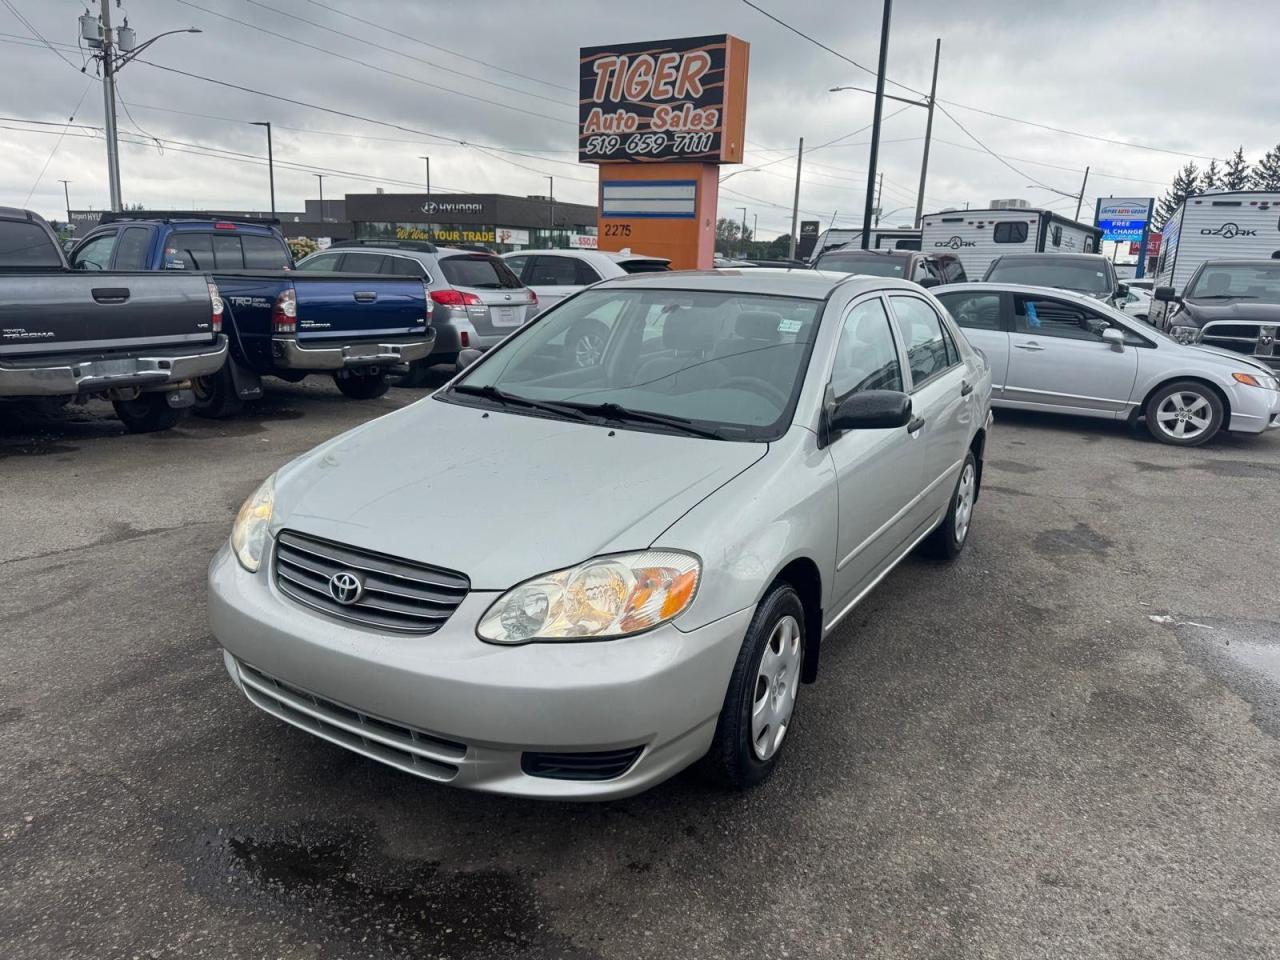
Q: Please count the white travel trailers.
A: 3